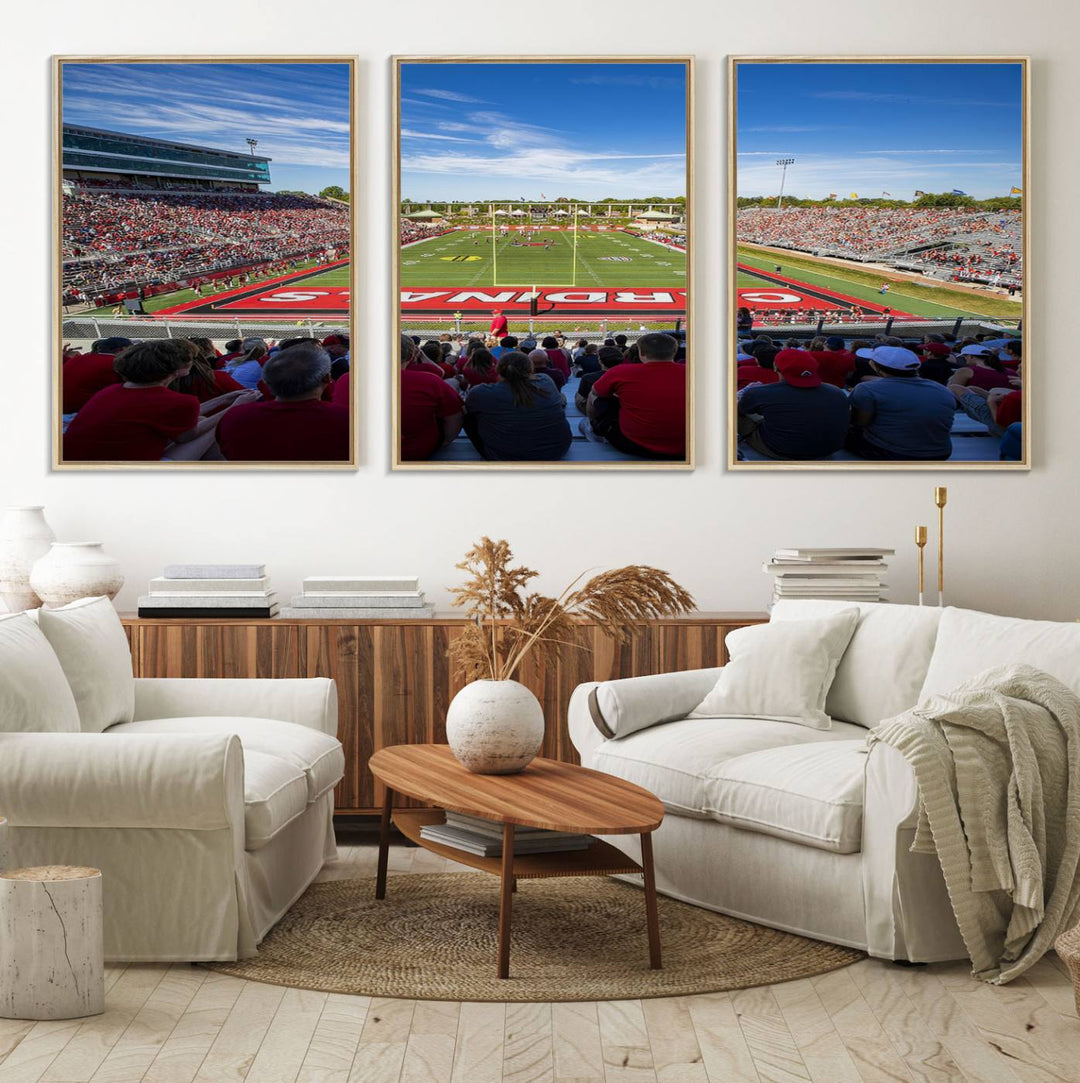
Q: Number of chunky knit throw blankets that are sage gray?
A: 1